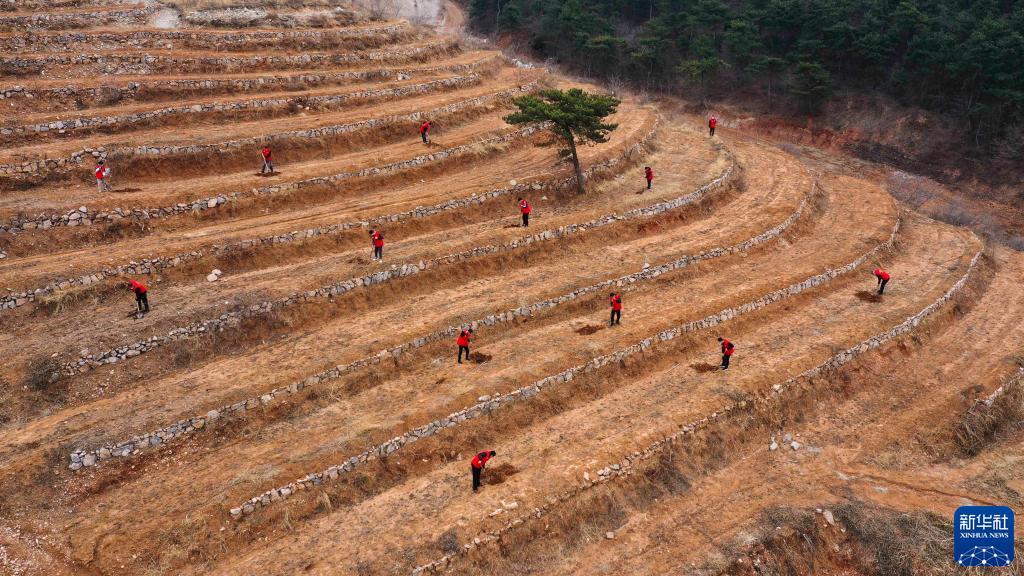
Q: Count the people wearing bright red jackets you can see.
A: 13